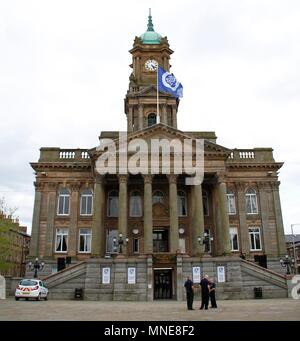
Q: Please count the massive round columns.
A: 6